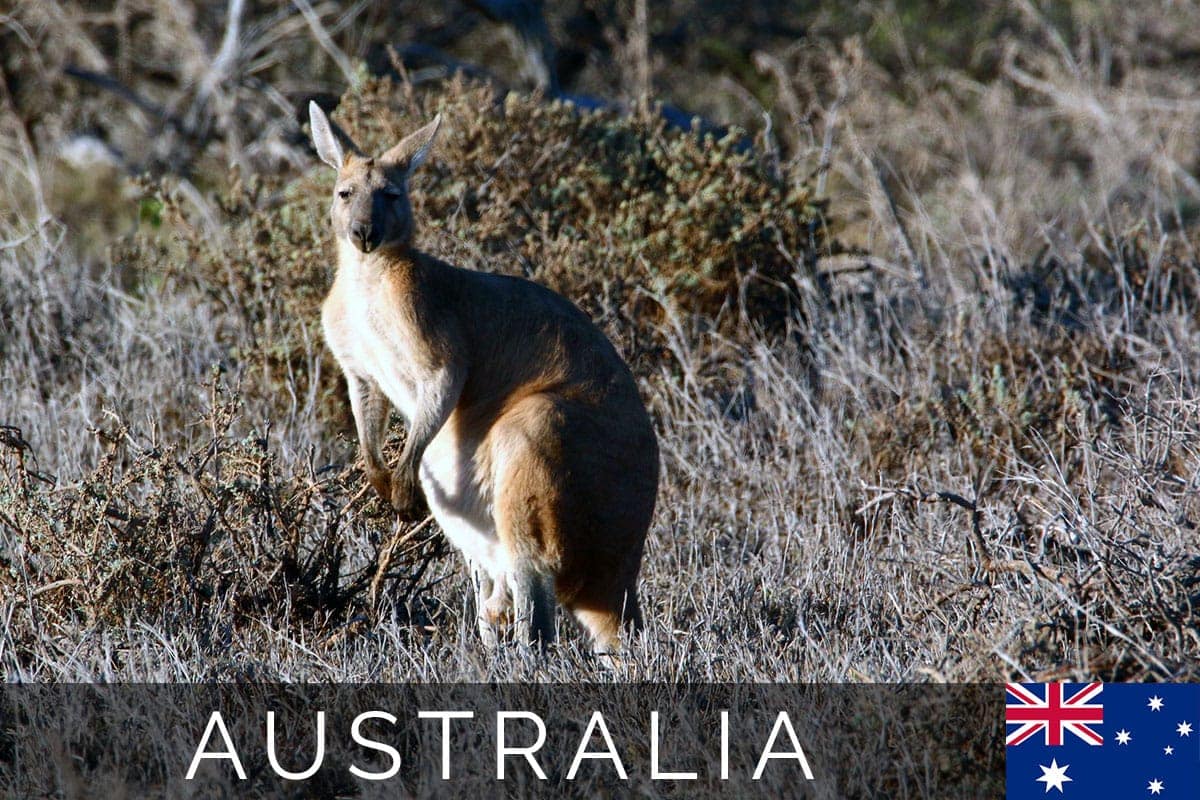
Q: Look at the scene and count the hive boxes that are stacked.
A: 0